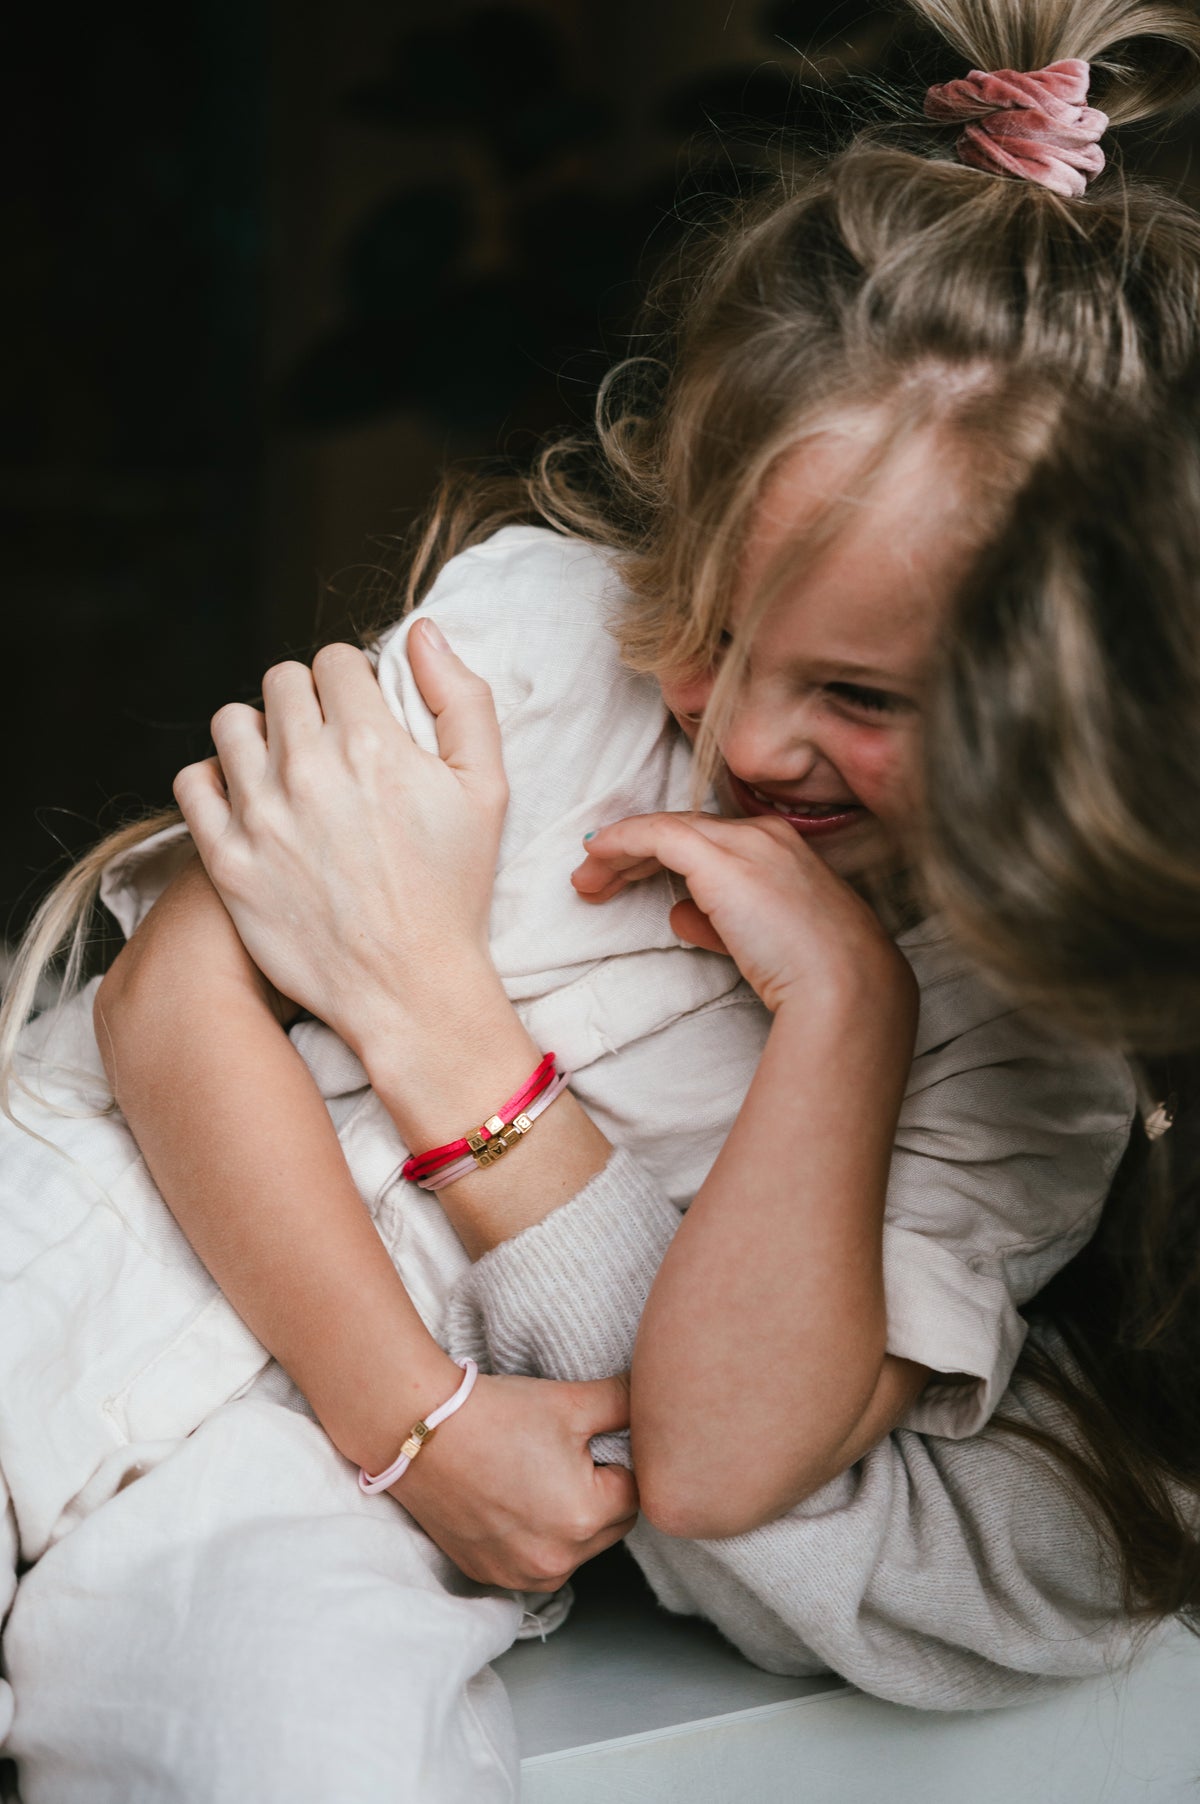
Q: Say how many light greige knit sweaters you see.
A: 1